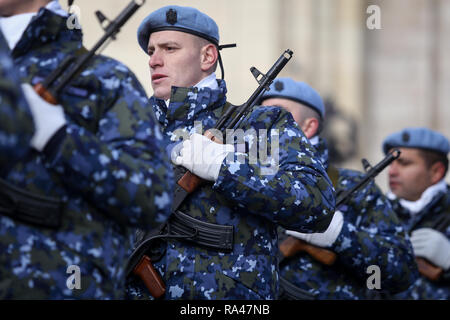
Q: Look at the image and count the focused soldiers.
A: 1